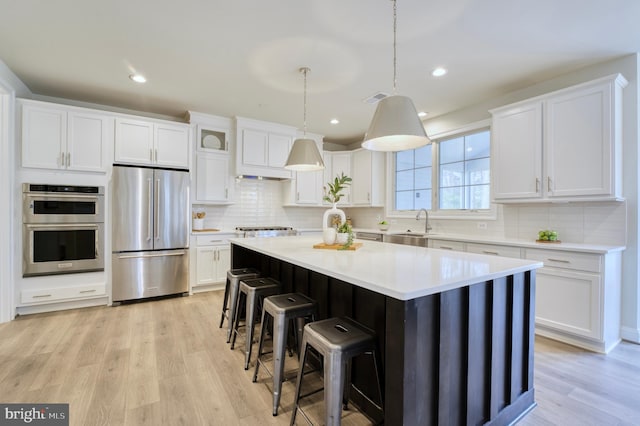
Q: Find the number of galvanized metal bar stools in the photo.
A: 4